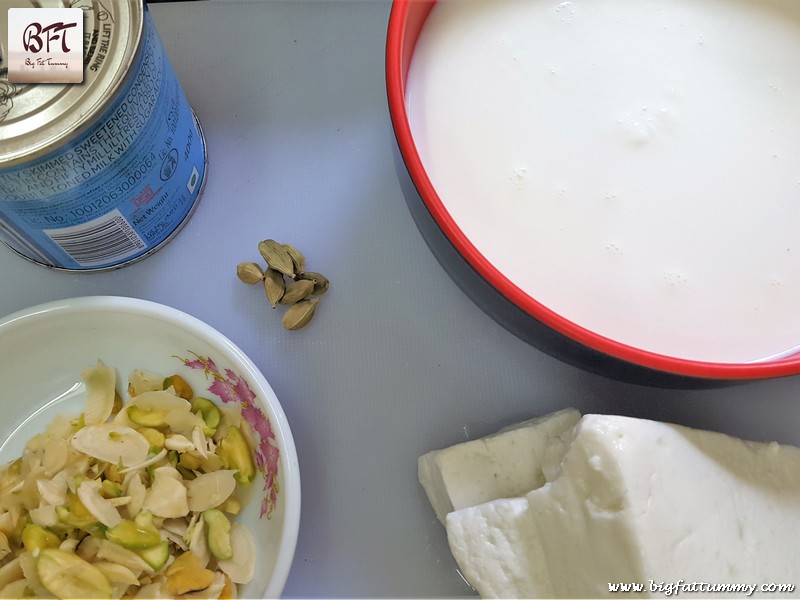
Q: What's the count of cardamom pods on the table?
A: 7